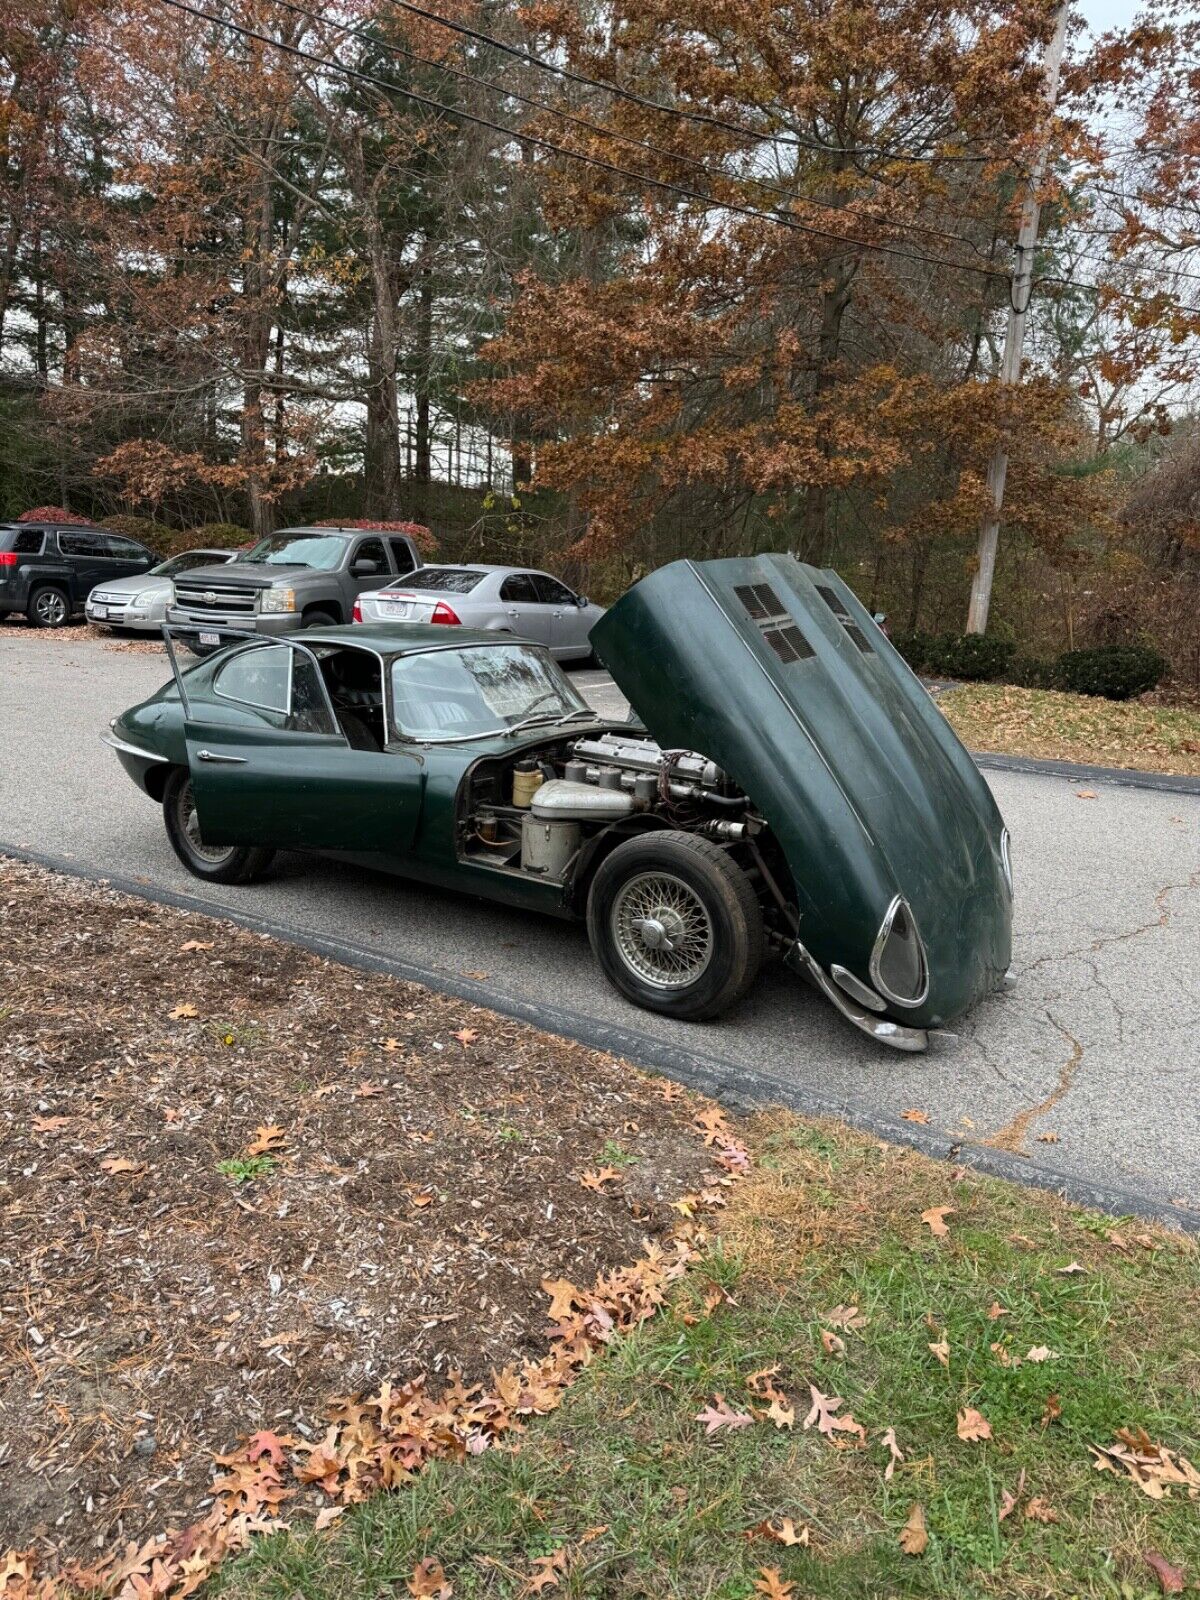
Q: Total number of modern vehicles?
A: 4